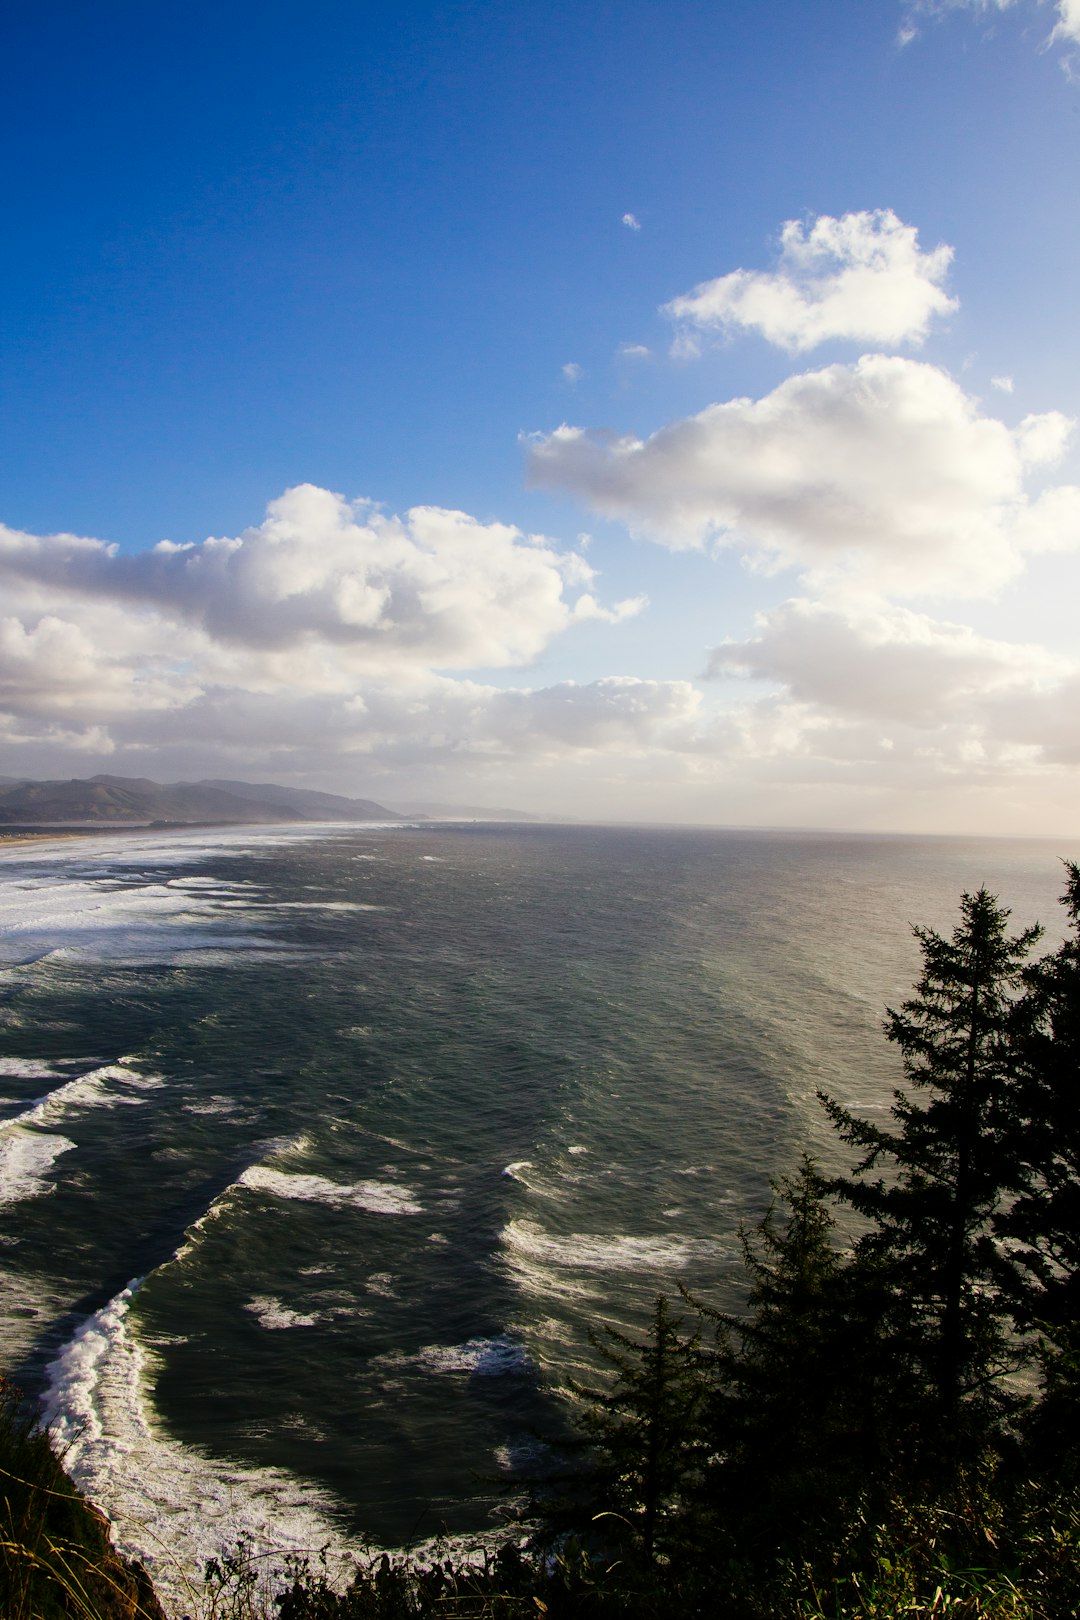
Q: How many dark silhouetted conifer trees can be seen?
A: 4